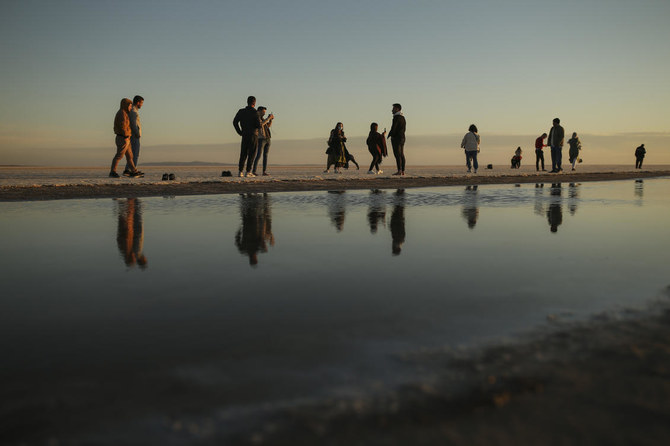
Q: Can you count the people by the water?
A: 13